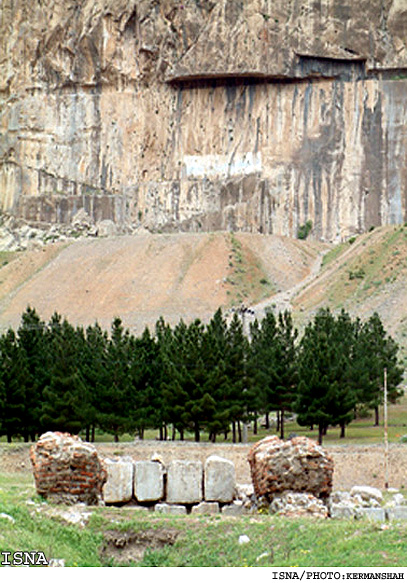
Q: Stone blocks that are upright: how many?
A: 4